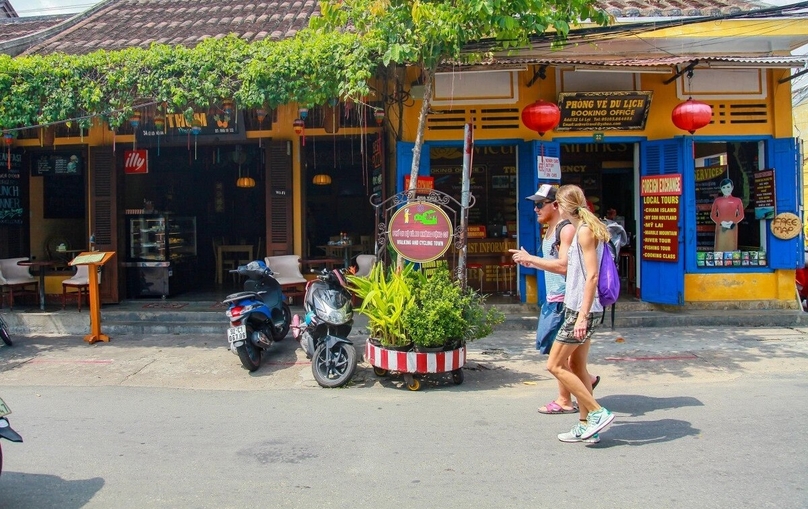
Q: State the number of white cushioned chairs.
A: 4